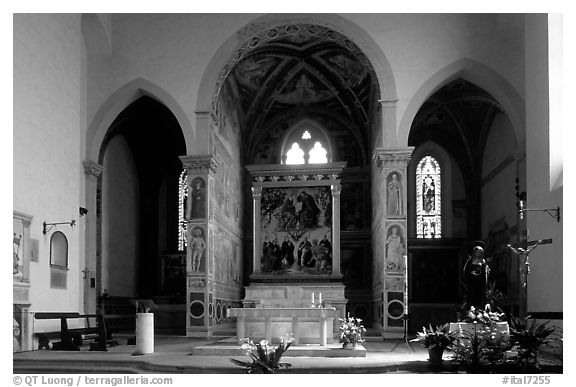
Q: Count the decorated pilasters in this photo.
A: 2